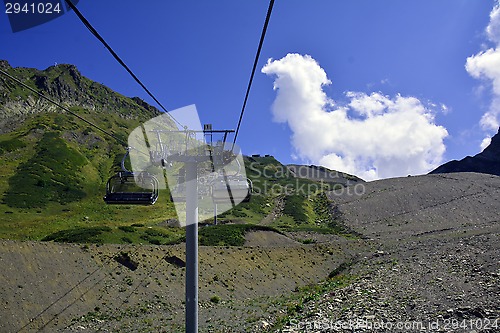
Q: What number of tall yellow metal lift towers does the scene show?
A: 0